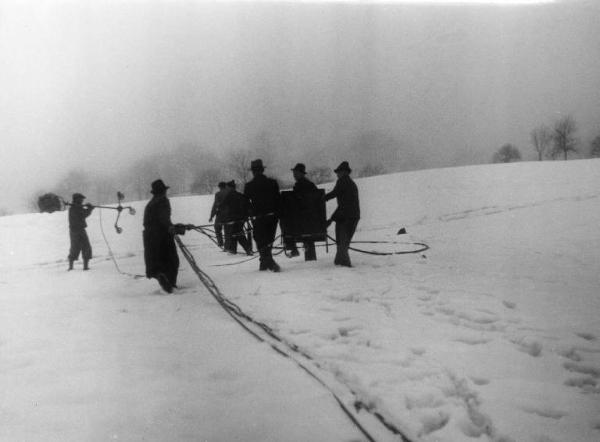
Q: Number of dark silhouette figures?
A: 7